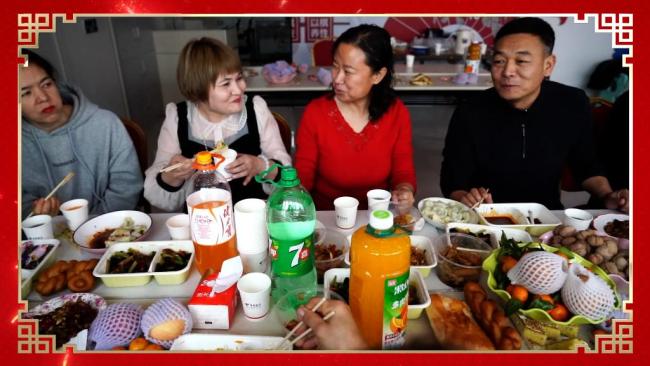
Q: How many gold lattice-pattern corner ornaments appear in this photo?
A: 4